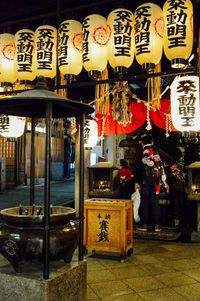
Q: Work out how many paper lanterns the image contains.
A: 11